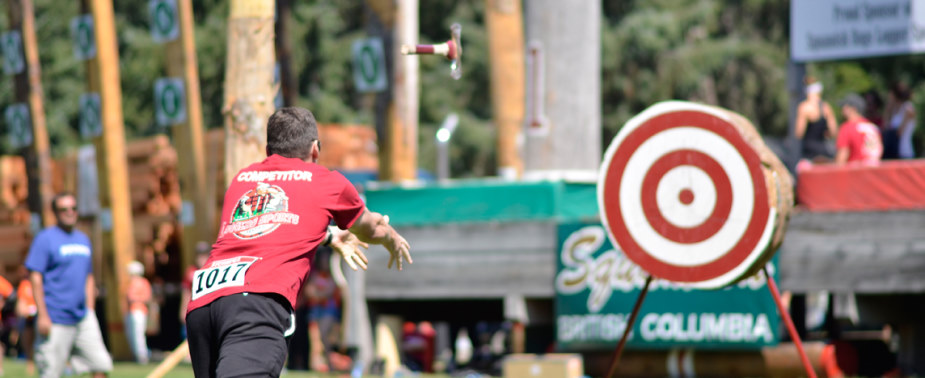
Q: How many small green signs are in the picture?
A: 7